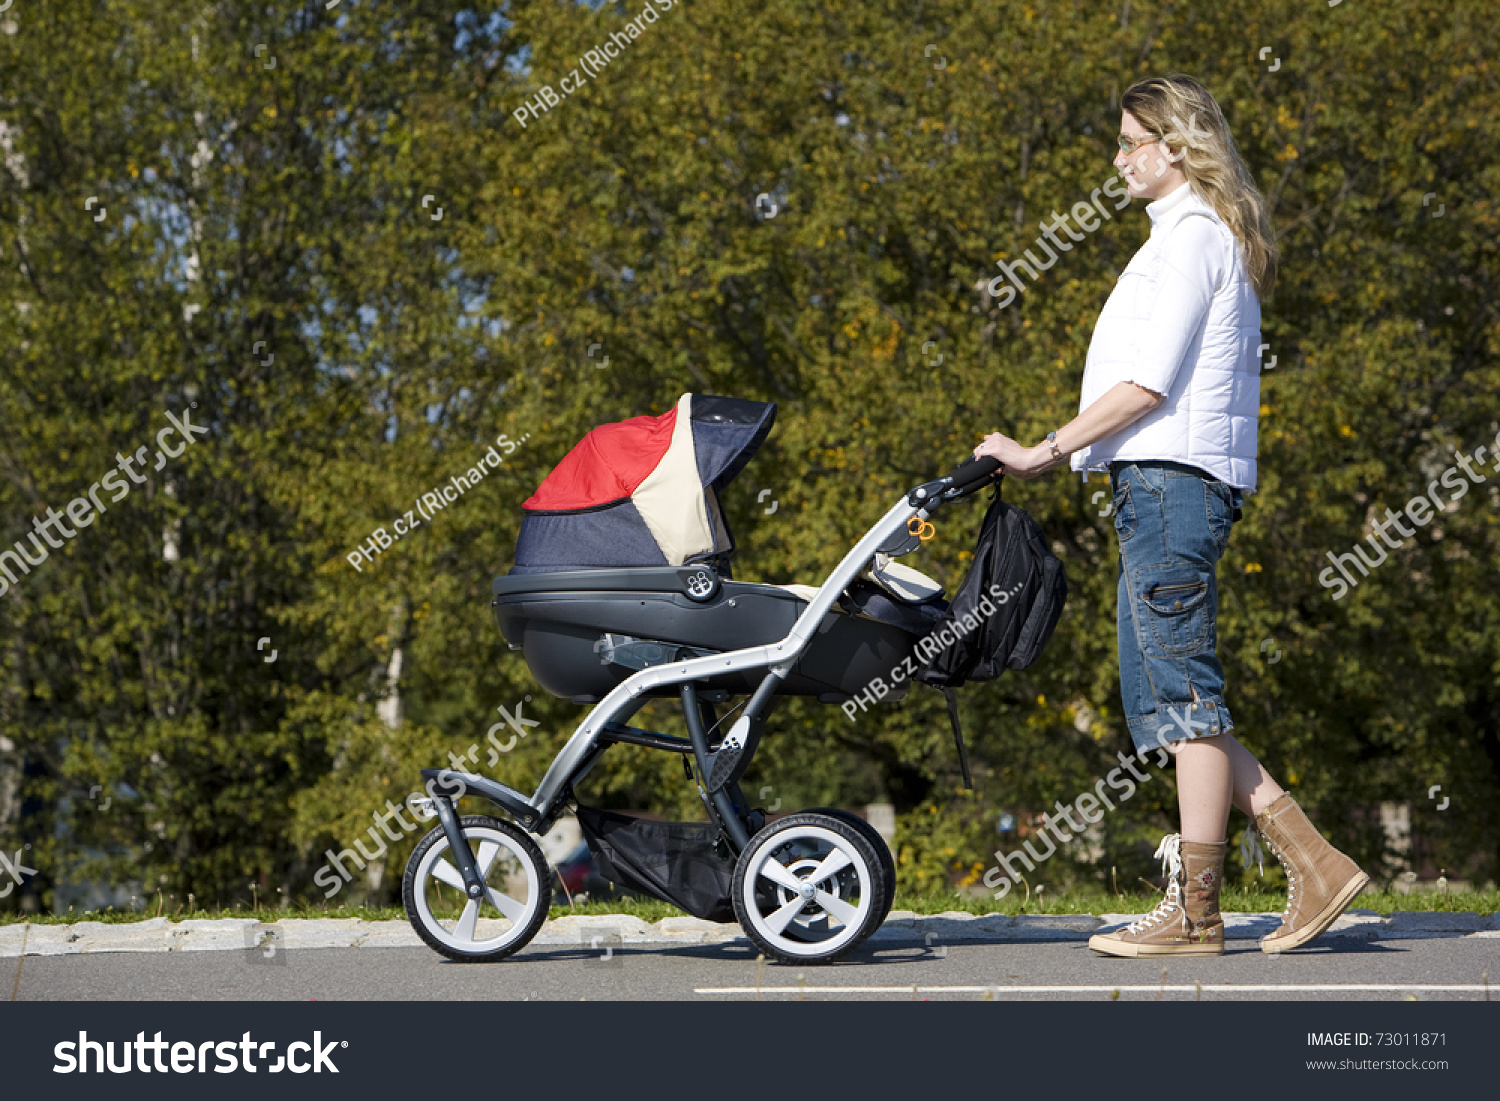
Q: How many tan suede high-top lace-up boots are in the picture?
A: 2